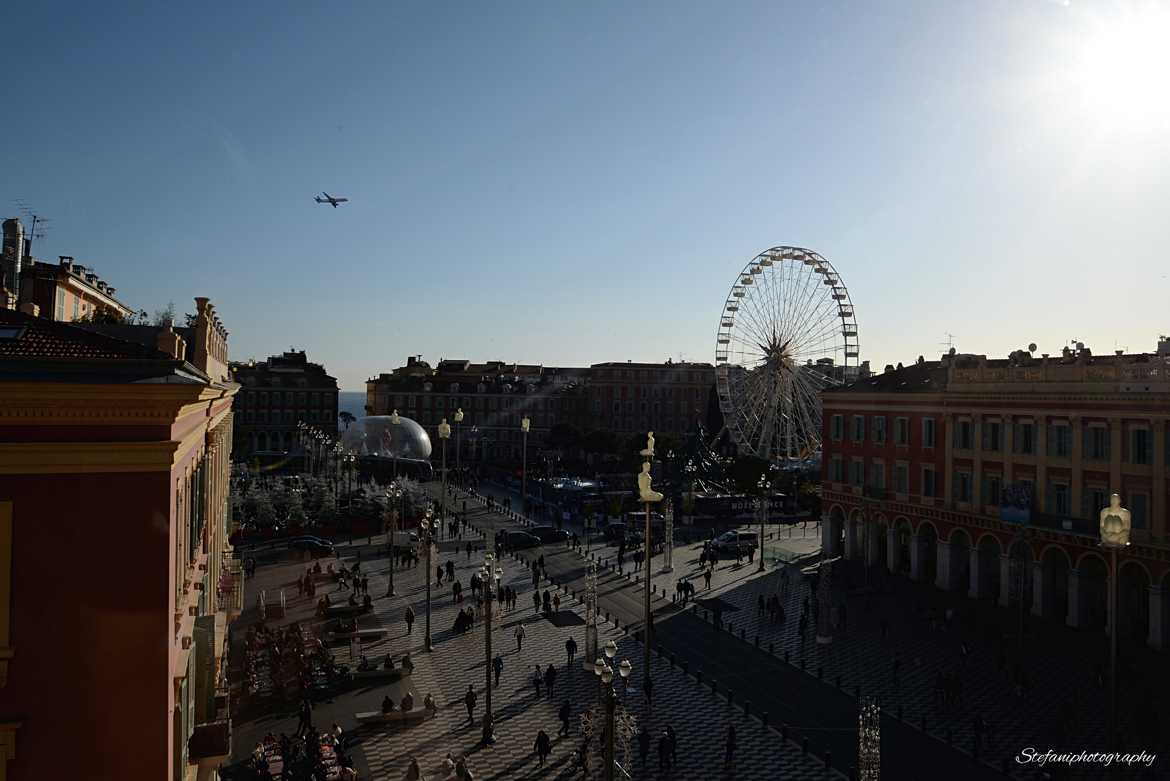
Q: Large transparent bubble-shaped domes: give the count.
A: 1